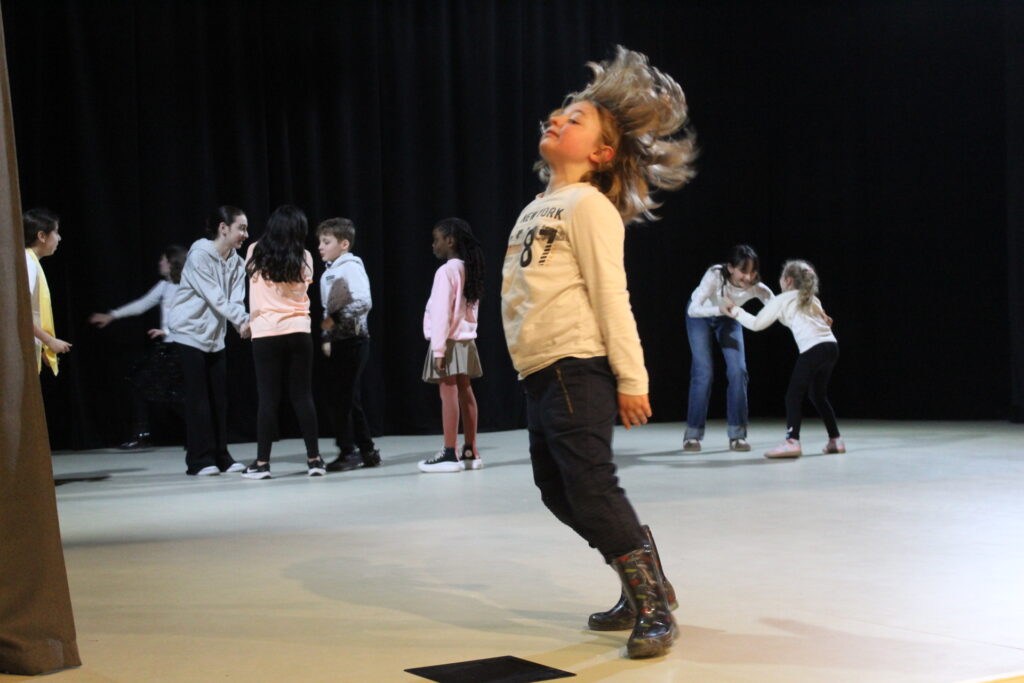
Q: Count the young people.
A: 9